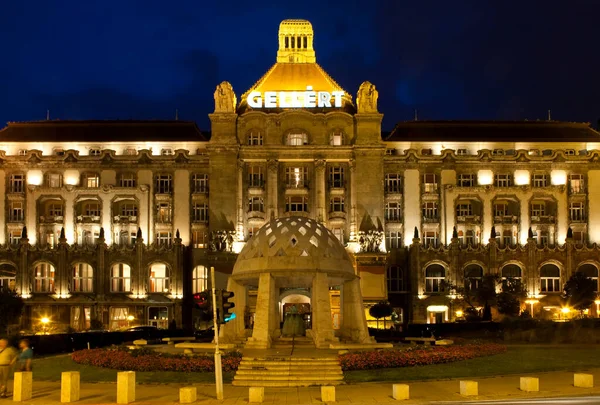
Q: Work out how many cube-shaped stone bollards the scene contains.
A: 7